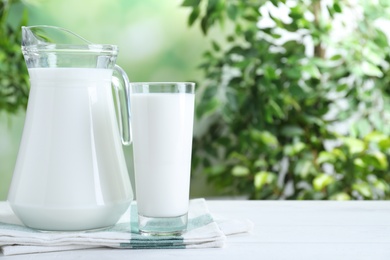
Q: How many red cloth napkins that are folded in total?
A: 0